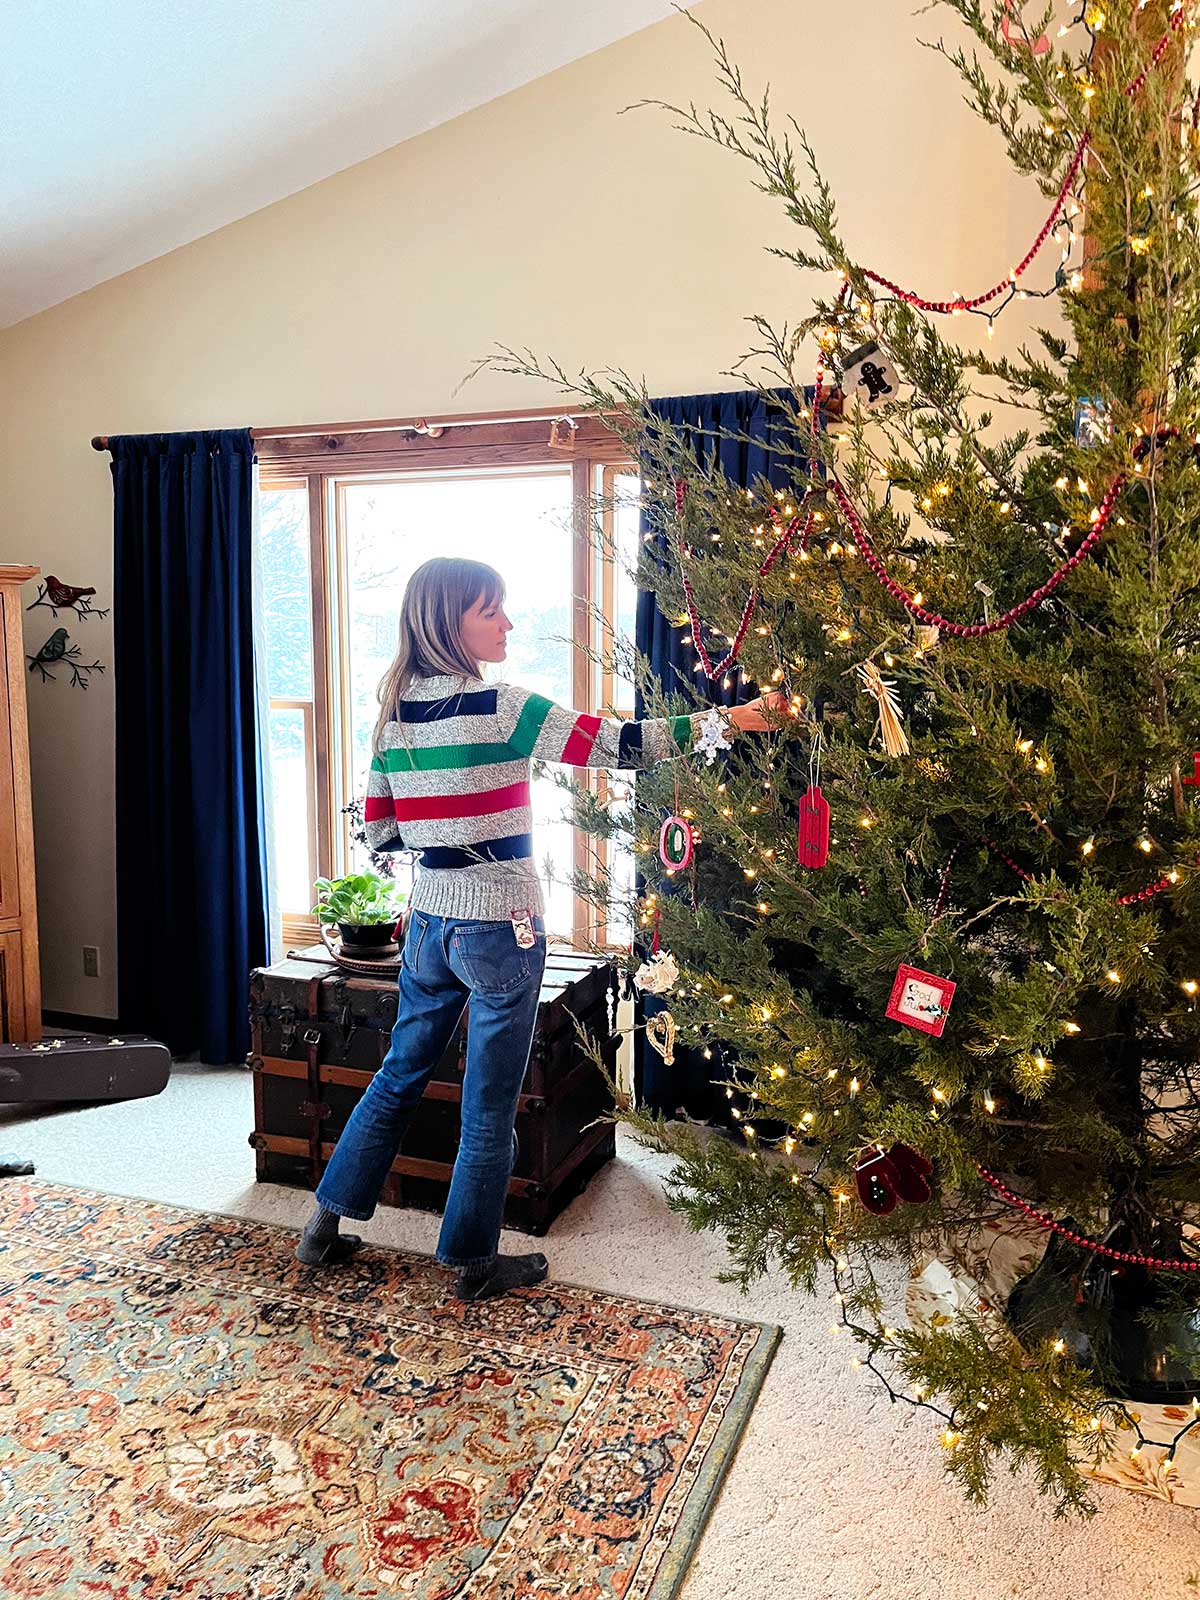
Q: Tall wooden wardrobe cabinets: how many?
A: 1